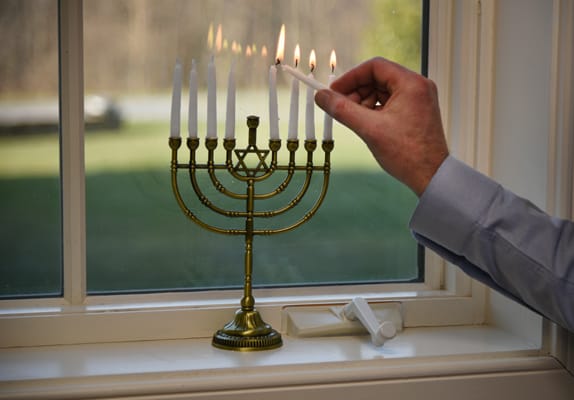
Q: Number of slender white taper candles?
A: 9